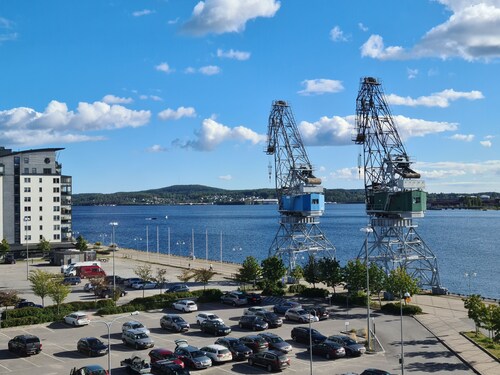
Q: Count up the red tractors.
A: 0